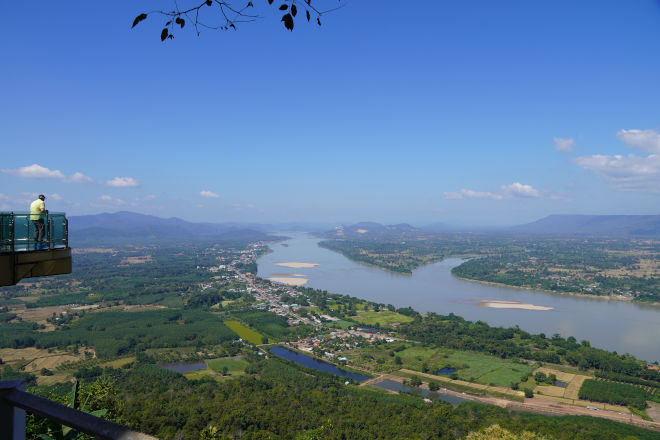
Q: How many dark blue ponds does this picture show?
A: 2